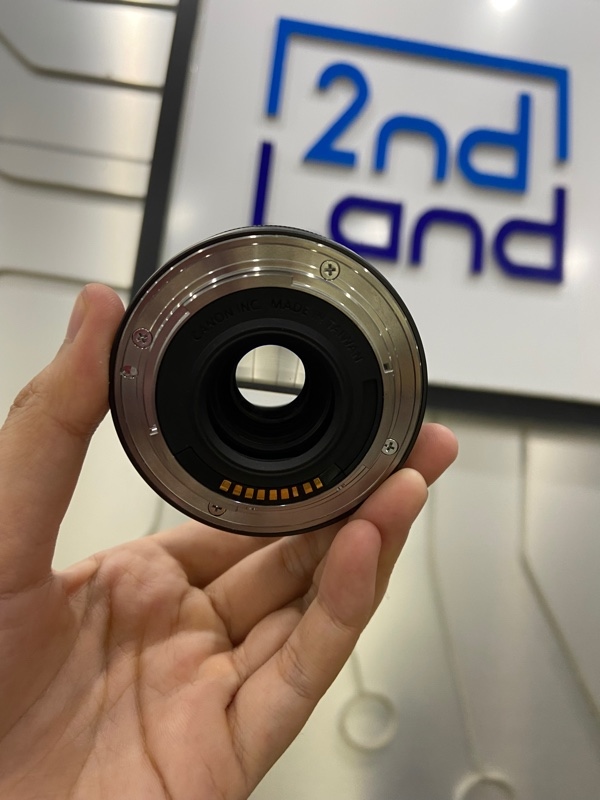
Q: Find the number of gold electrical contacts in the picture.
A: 9